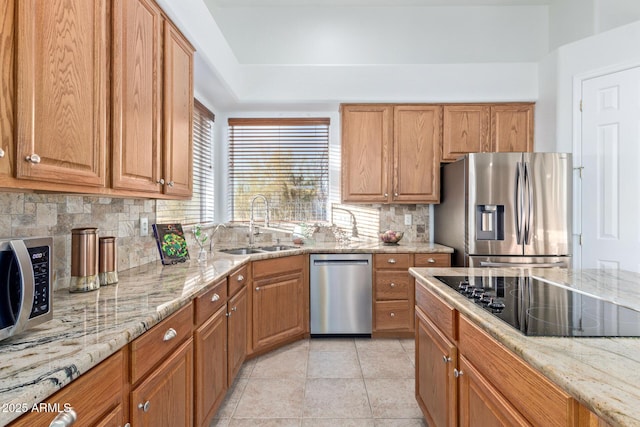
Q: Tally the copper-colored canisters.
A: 2